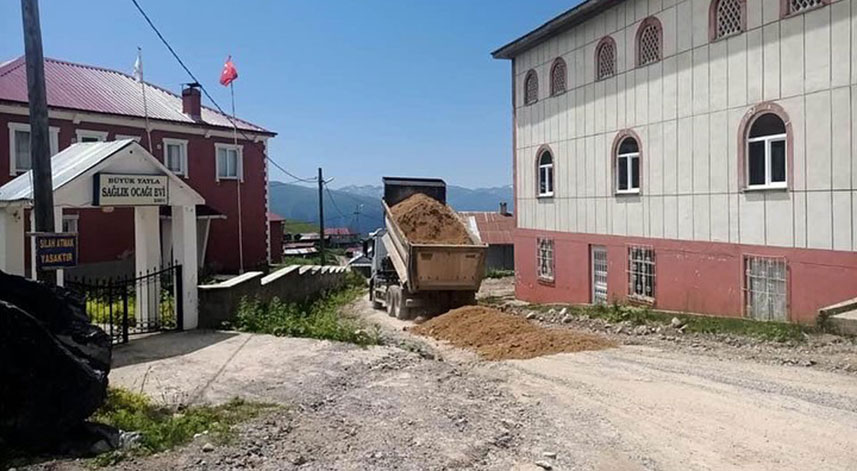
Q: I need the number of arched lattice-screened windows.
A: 6